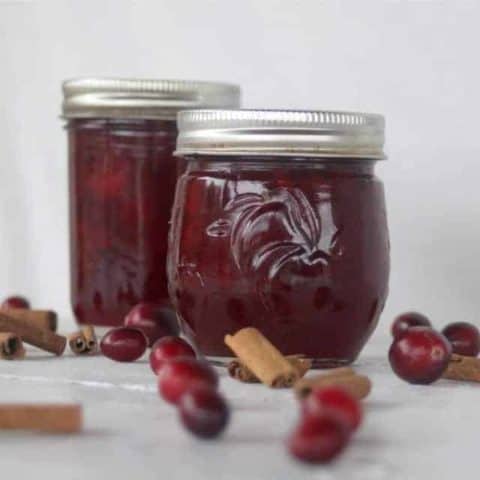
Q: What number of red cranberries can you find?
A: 11